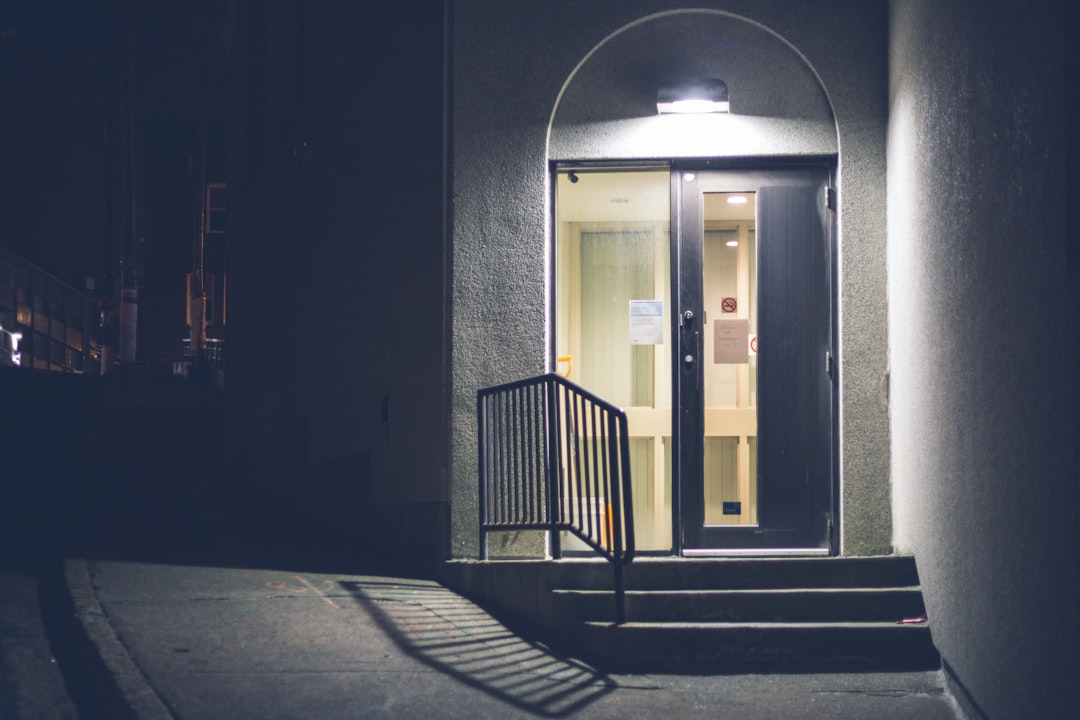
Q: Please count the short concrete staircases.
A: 1